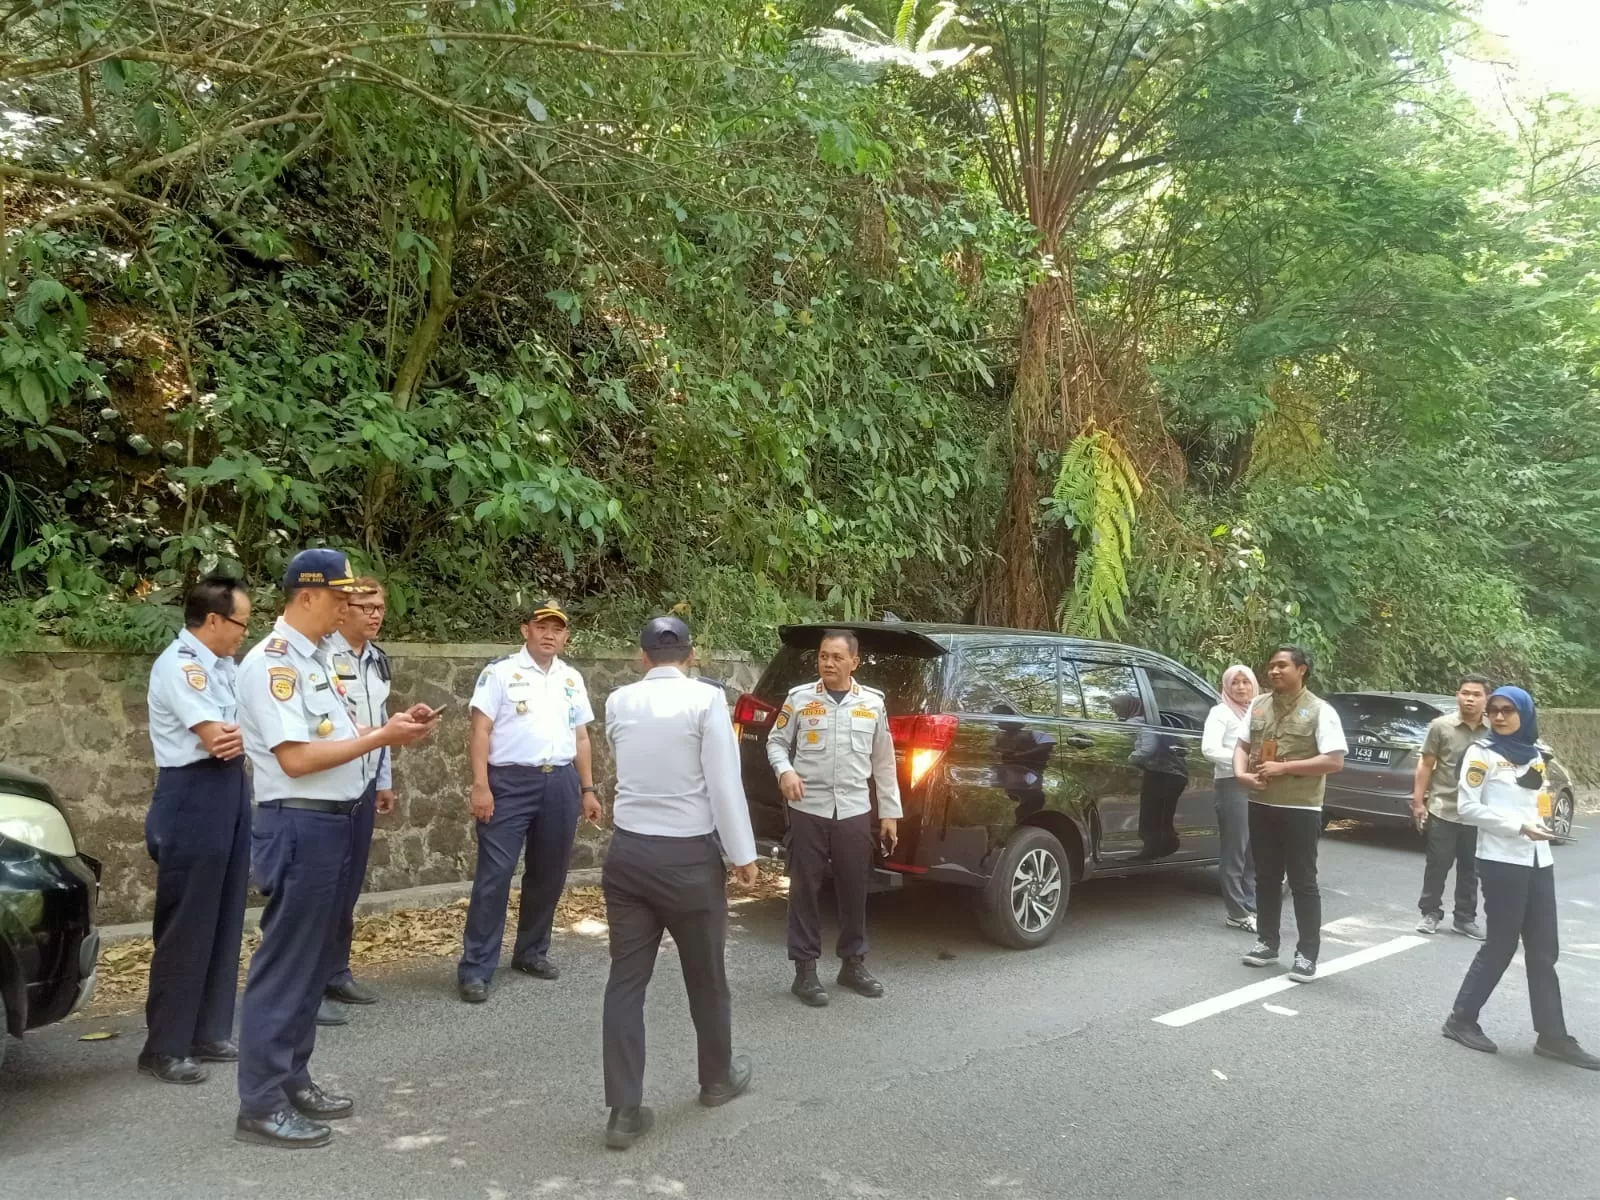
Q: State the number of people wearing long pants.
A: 10